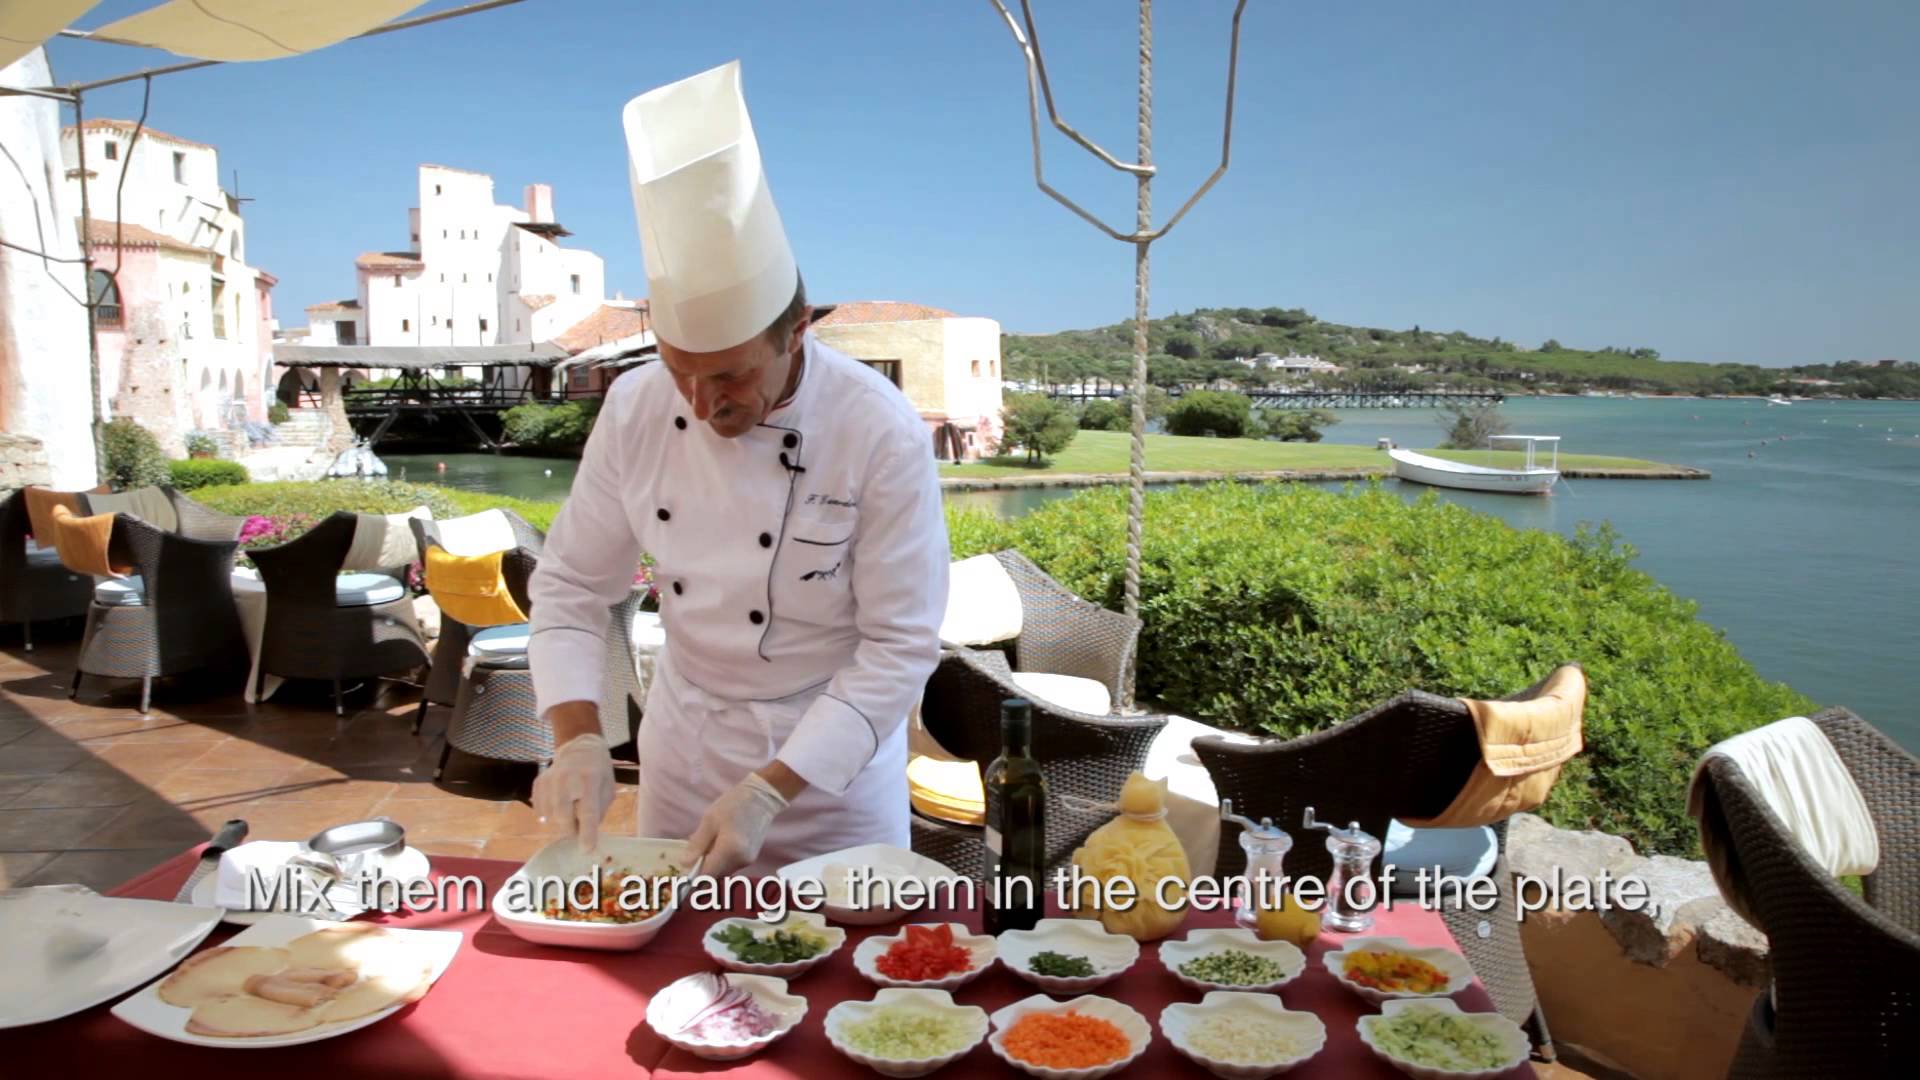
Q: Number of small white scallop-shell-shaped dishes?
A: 10